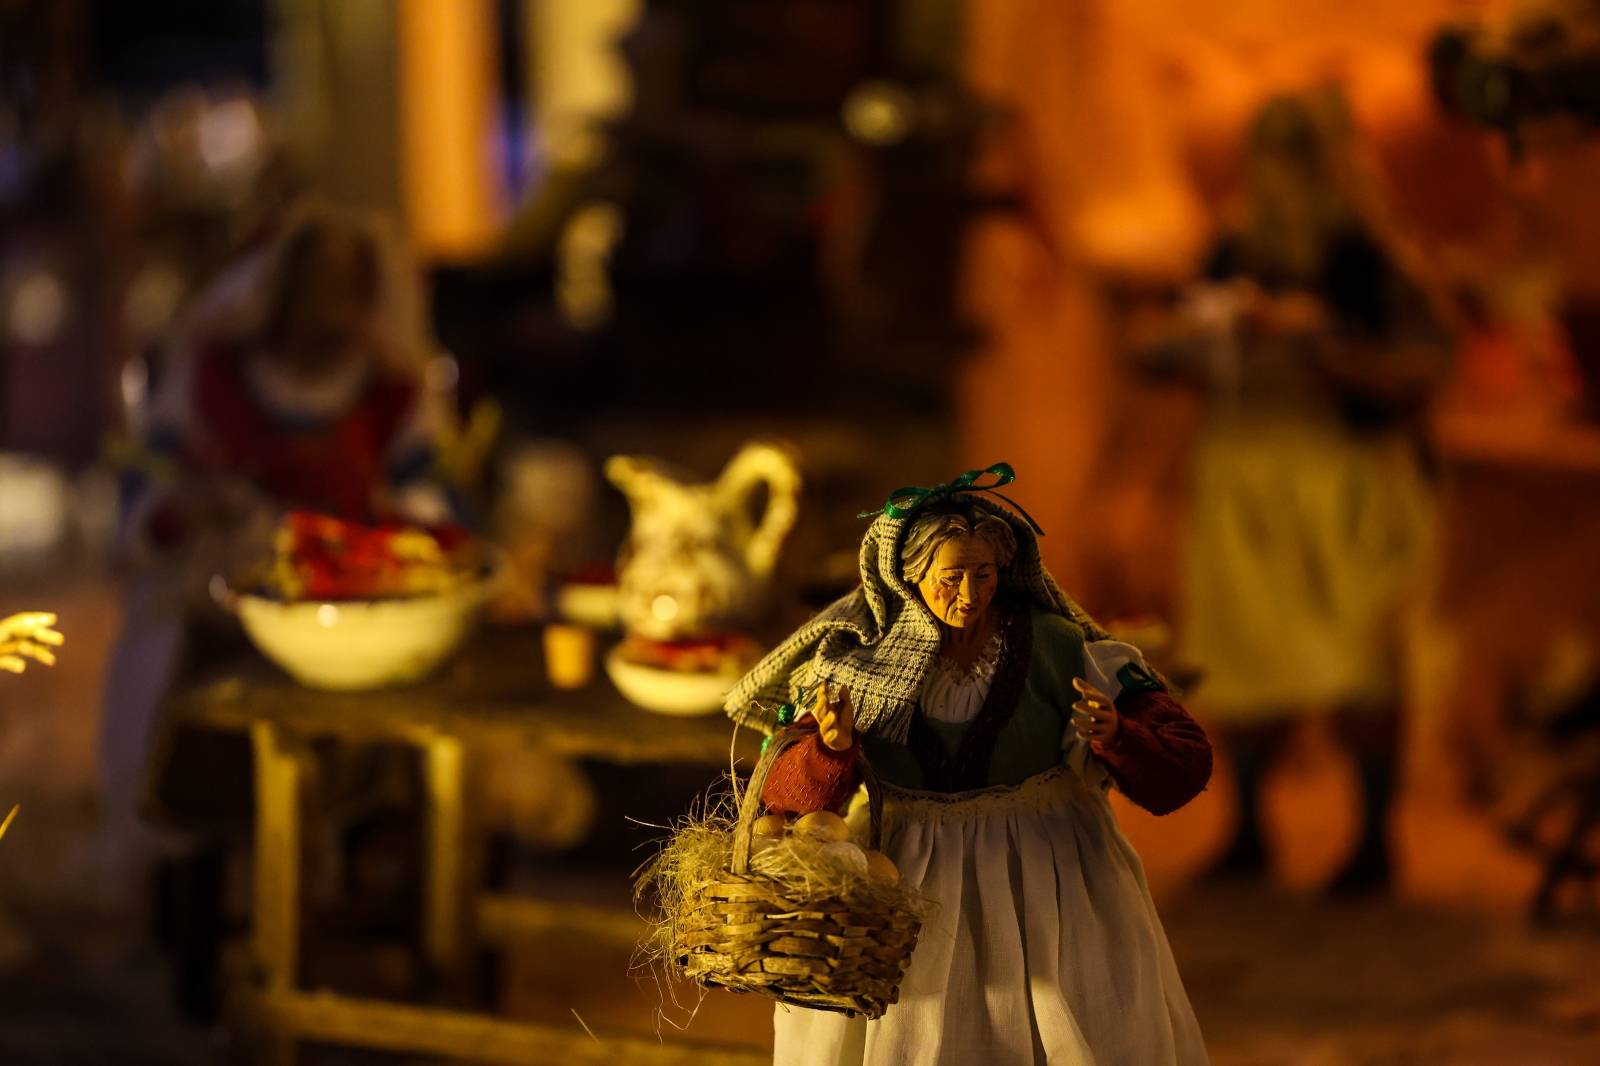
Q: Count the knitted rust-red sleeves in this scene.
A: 2